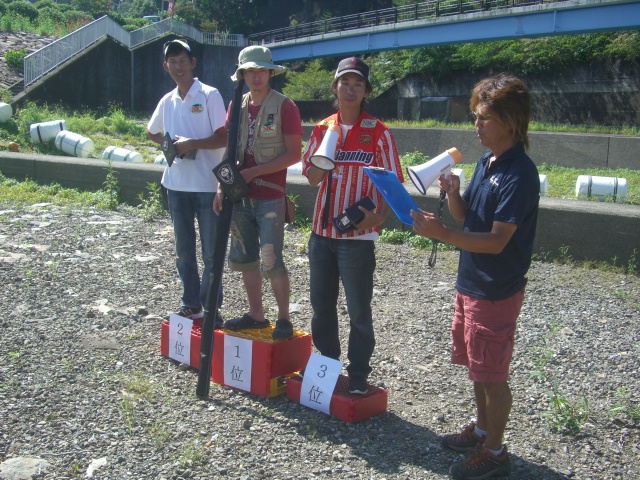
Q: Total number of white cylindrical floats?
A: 9